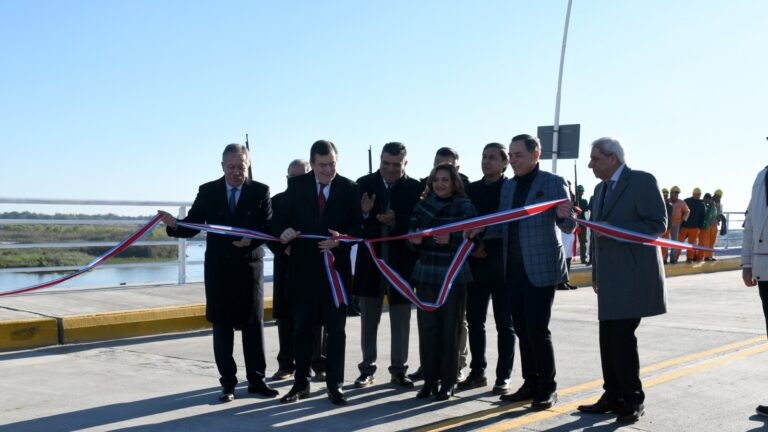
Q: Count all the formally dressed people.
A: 9